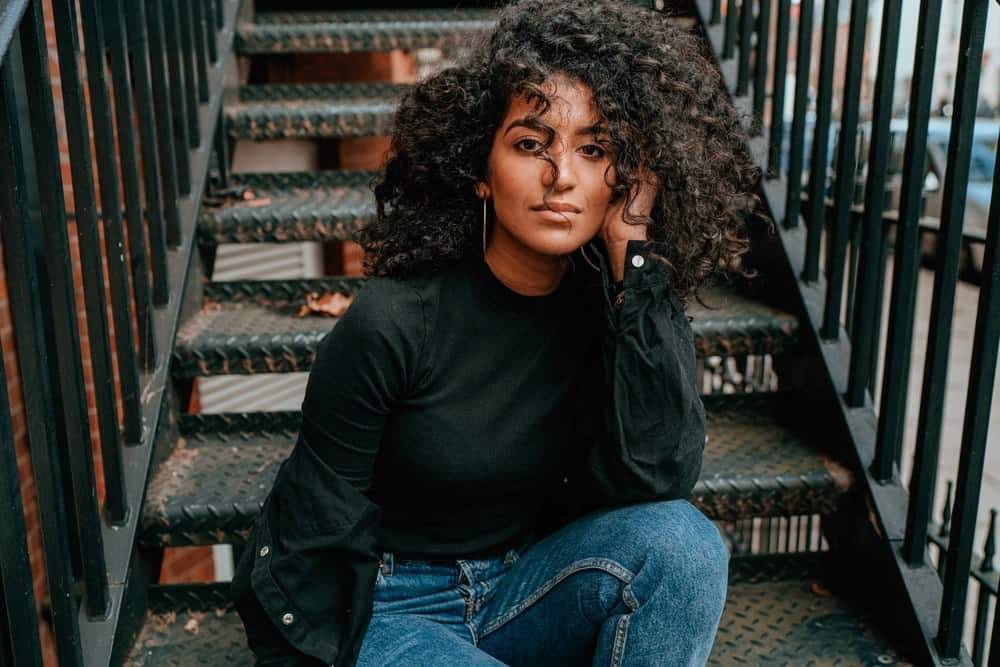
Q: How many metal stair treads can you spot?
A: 6